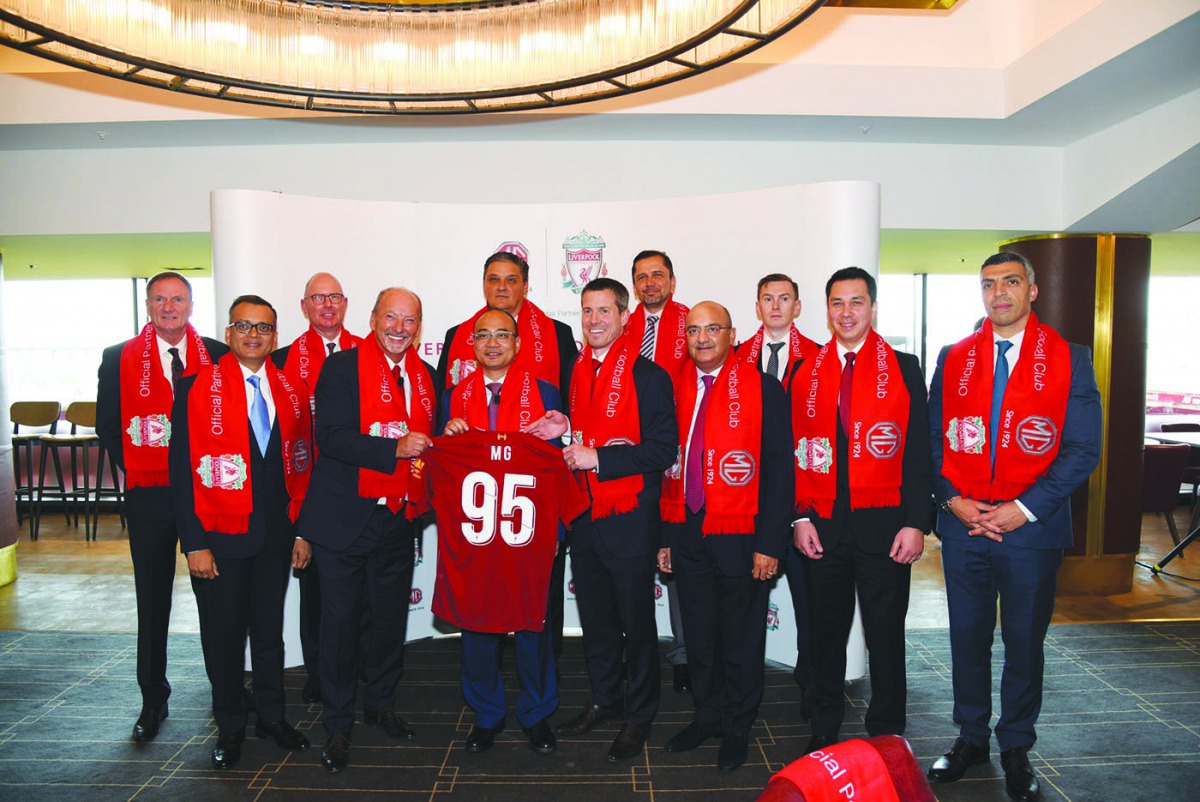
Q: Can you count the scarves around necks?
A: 12